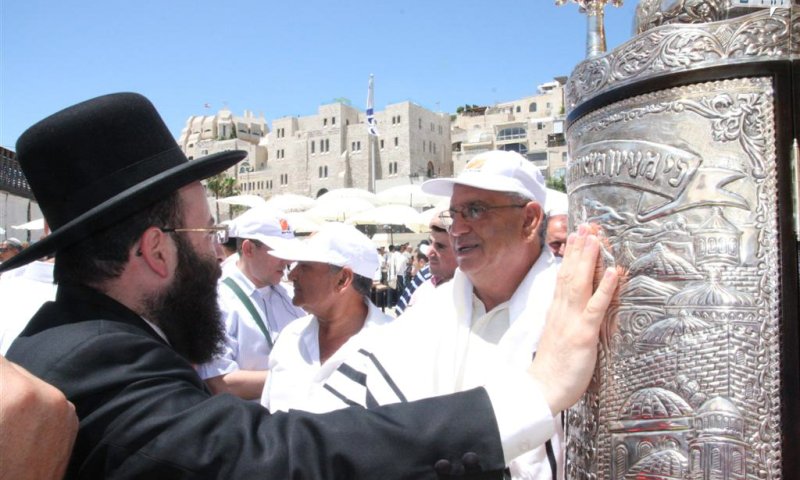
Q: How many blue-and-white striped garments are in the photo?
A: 1